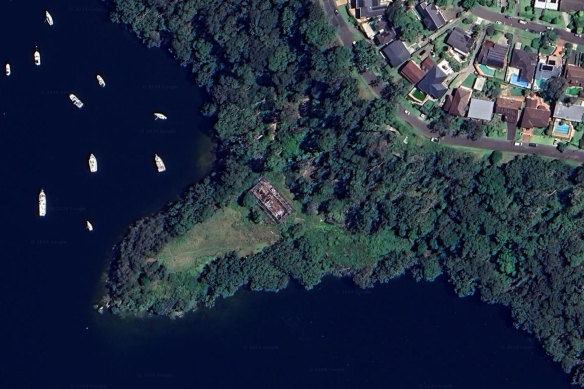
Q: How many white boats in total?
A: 10